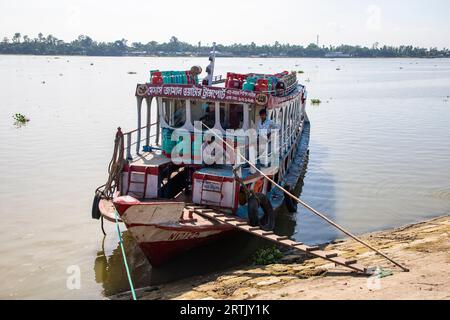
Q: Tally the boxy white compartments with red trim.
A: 2